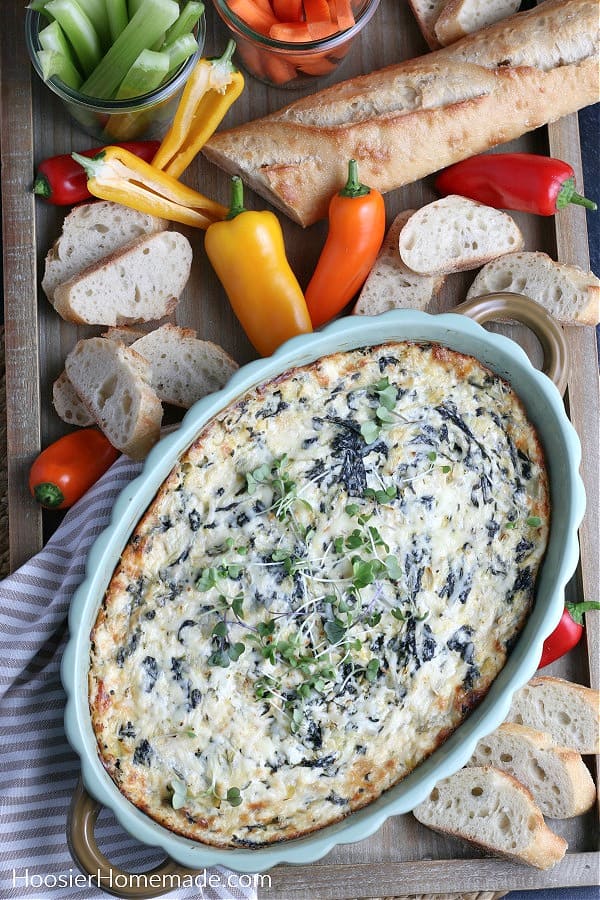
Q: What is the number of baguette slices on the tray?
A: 13